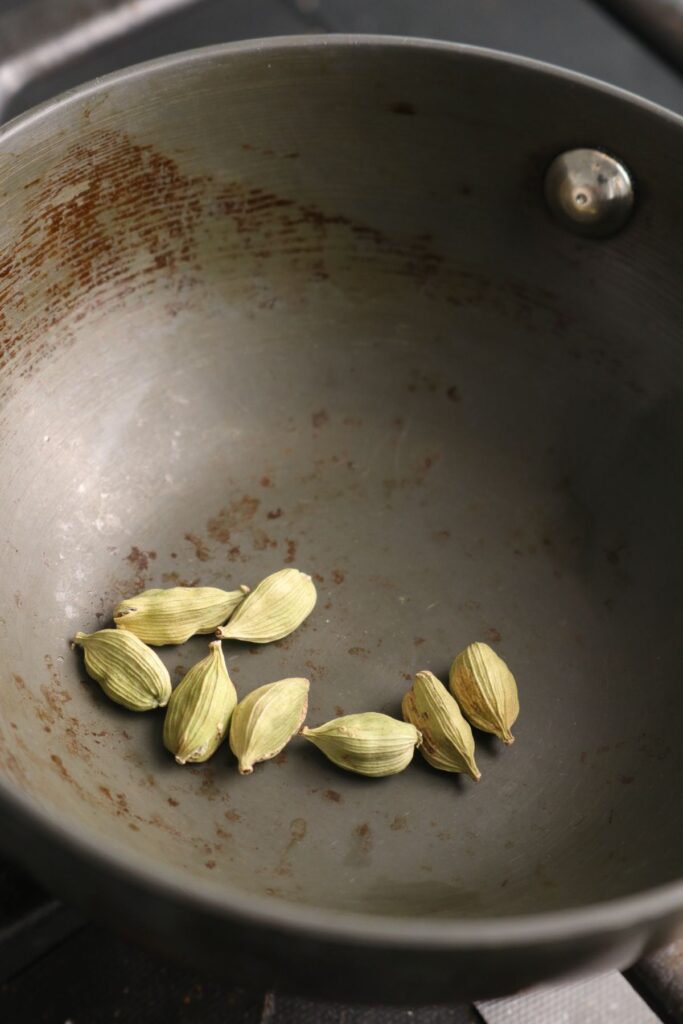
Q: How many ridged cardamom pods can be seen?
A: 8